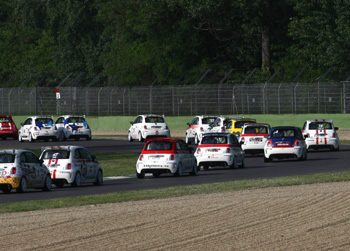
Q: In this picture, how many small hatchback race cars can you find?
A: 14